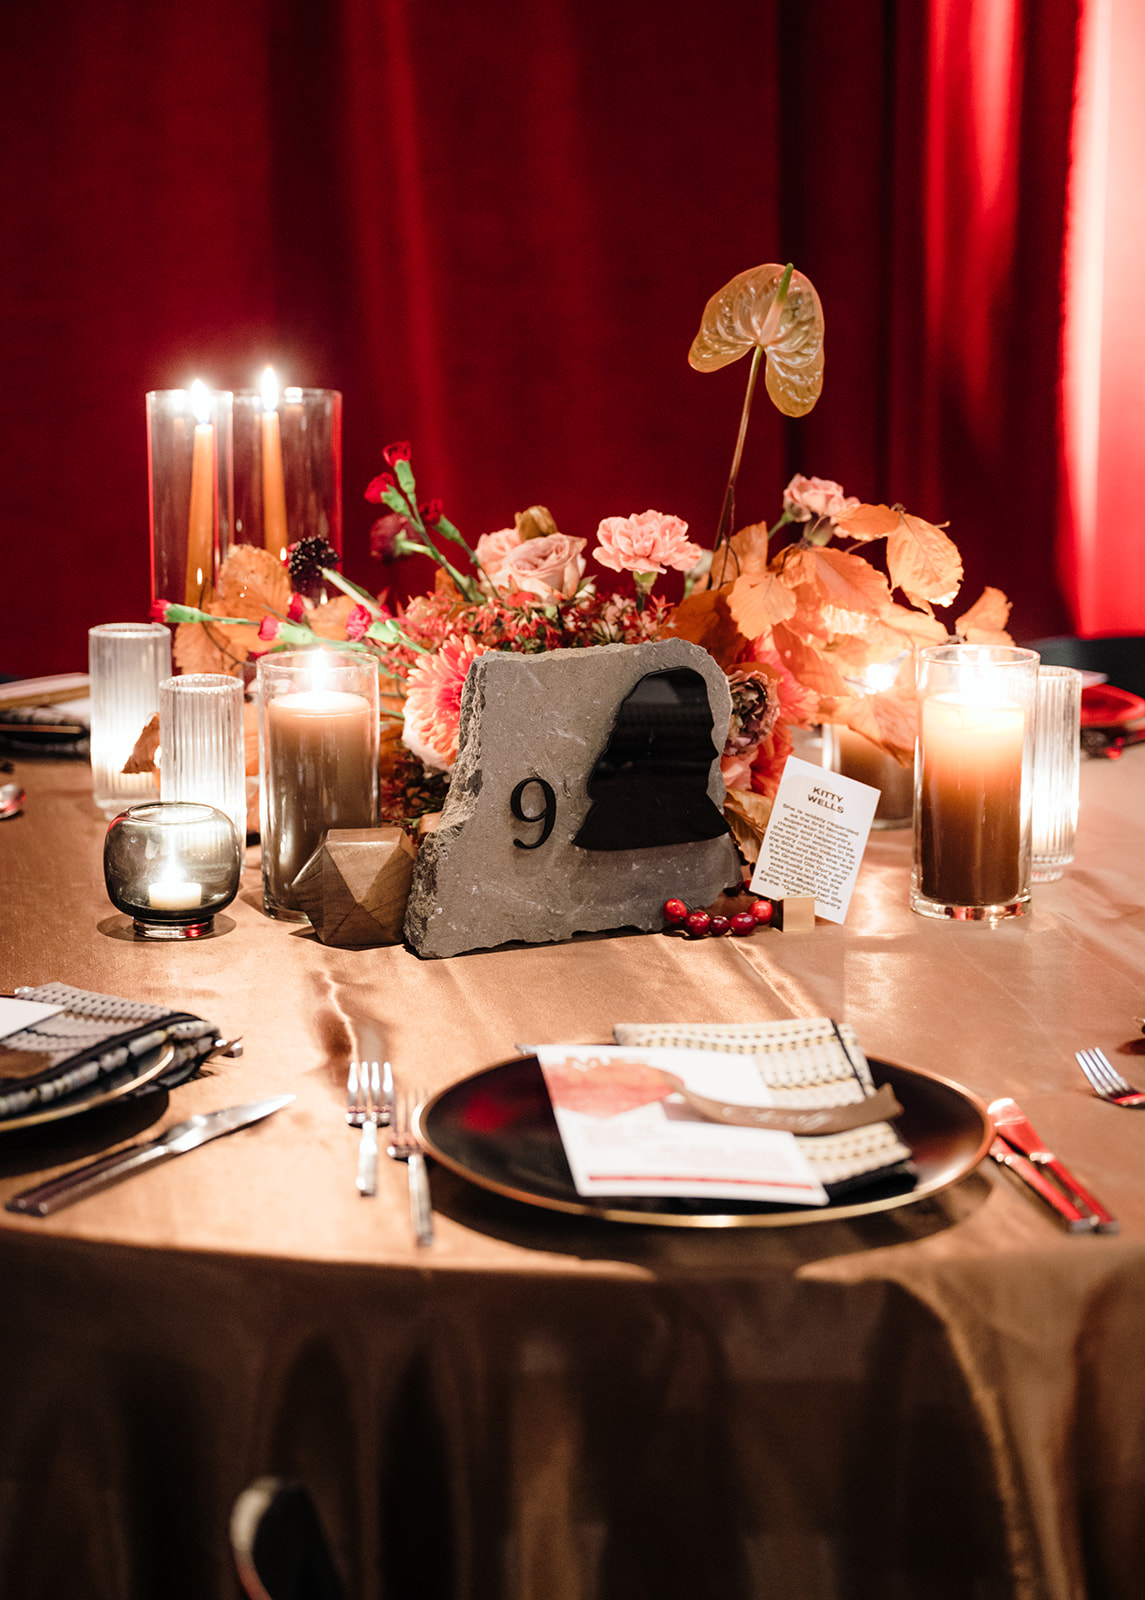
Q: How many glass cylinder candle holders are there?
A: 8